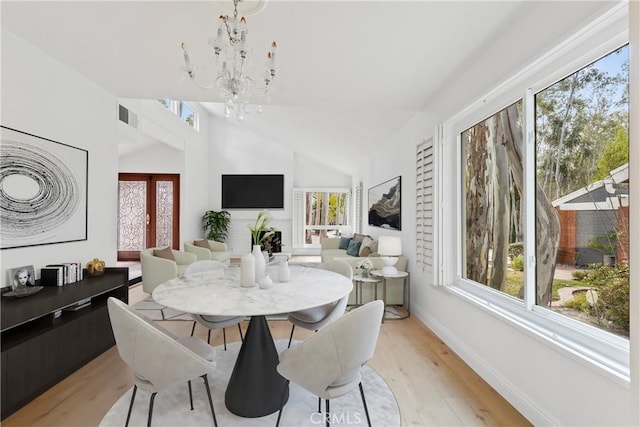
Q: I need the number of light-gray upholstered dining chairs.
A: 4